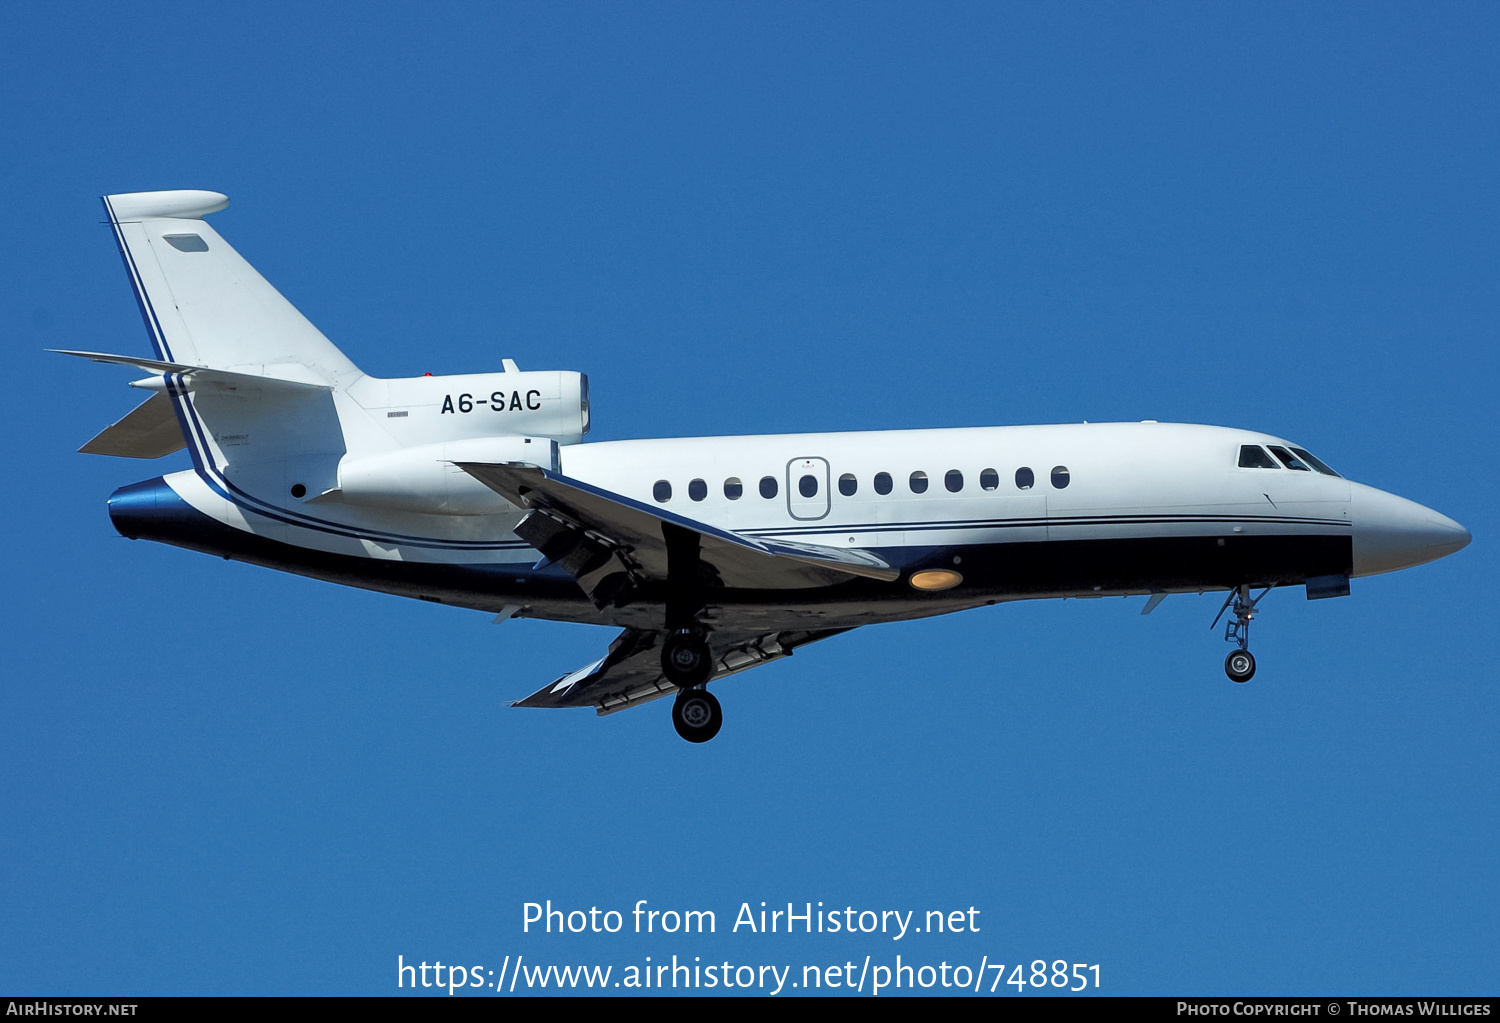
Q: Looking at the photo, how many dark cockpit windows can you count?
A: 3